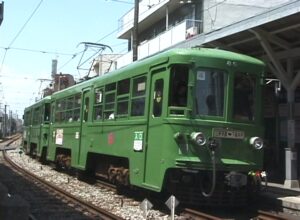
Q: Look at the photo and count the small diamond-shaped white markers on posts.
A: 2